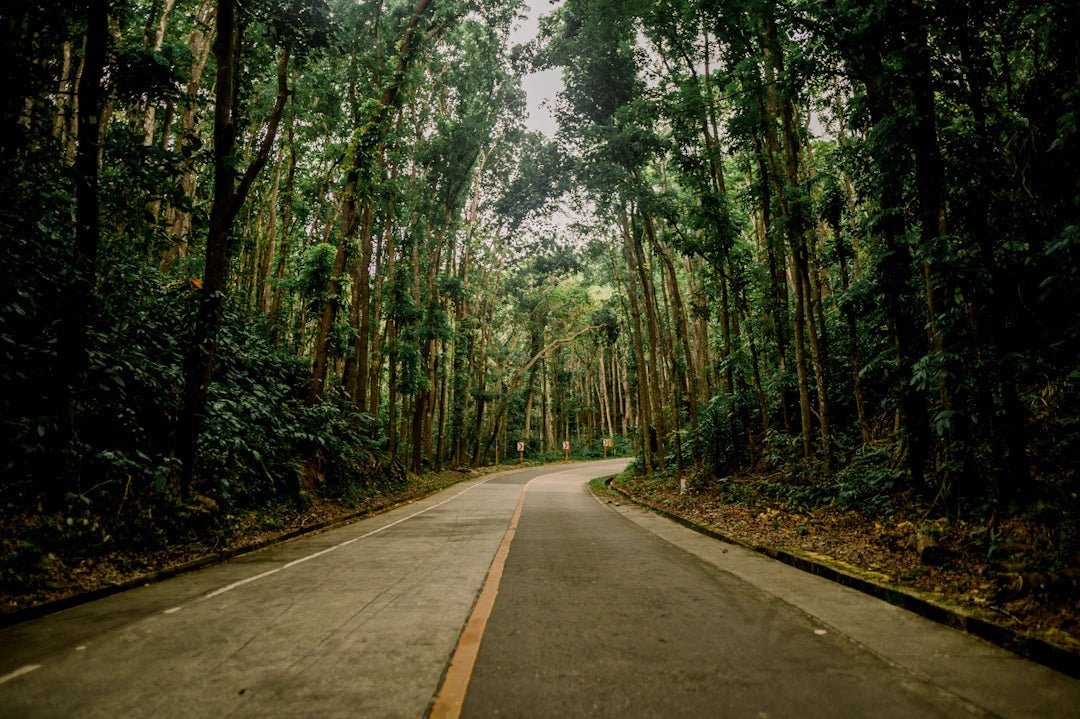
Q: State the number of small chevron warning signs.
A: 3